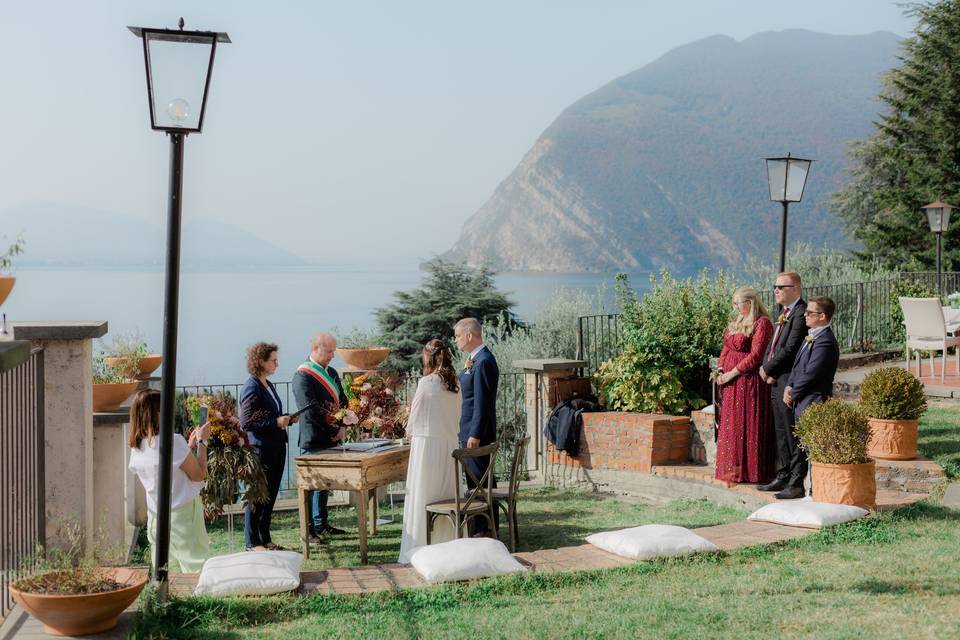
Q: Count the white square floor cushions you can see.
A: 4